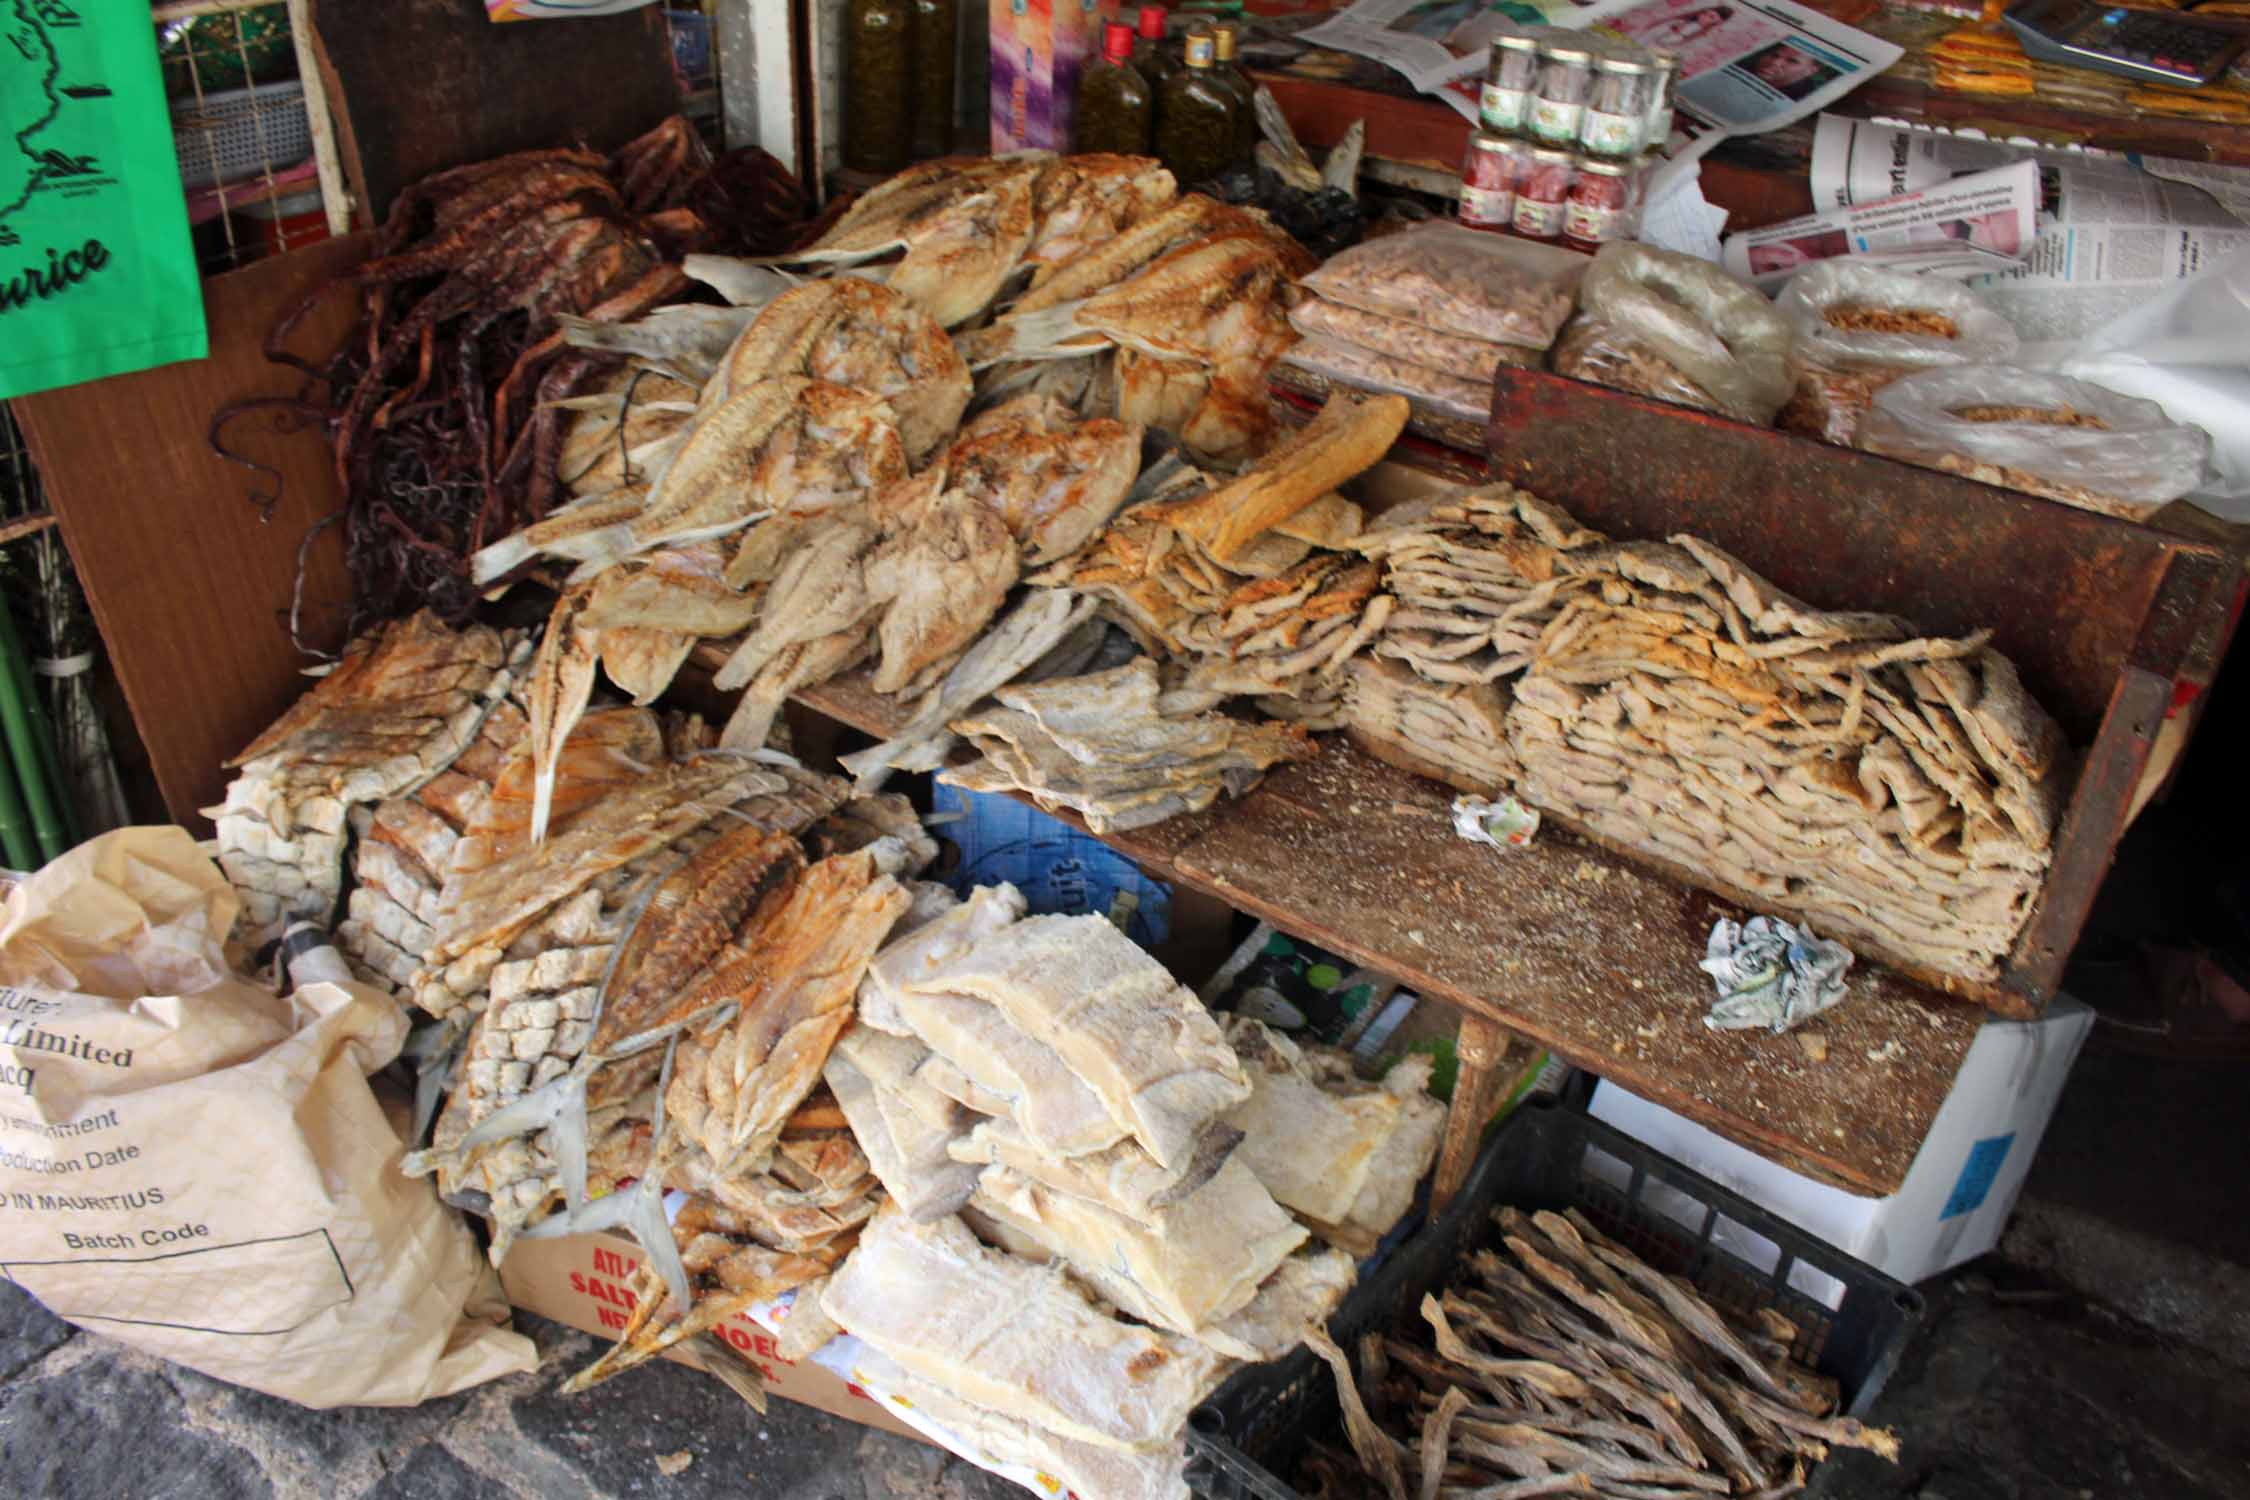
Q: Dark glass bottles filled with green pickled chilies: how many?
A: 6